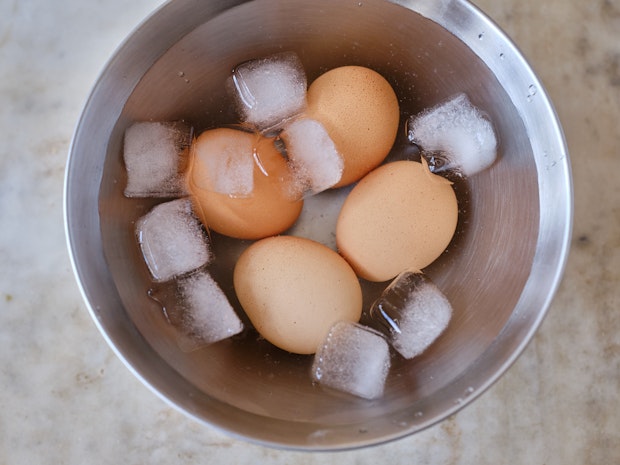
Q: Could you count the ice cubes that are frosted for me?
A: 9